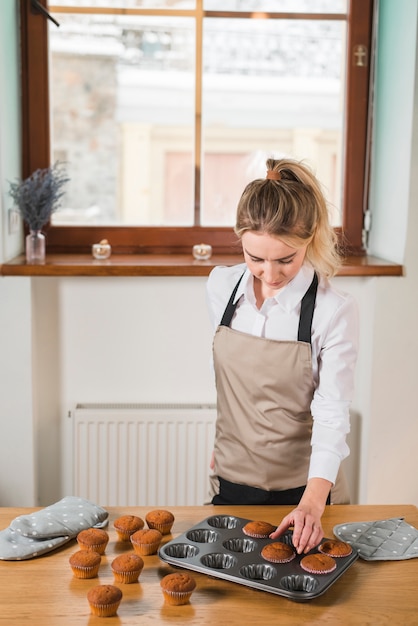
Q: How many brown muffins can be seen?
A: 12